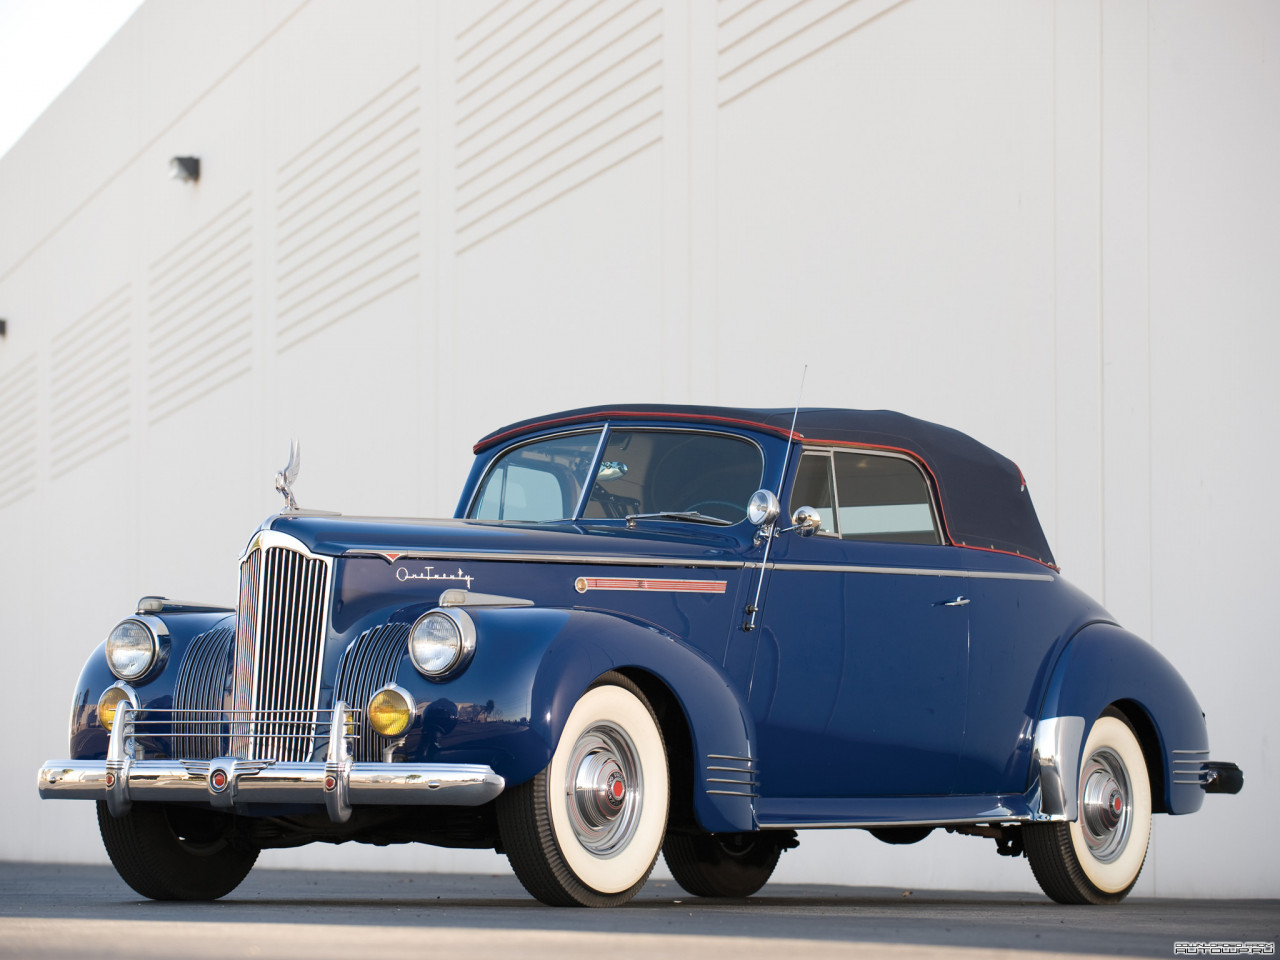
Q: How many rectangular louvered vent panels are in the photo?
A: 6